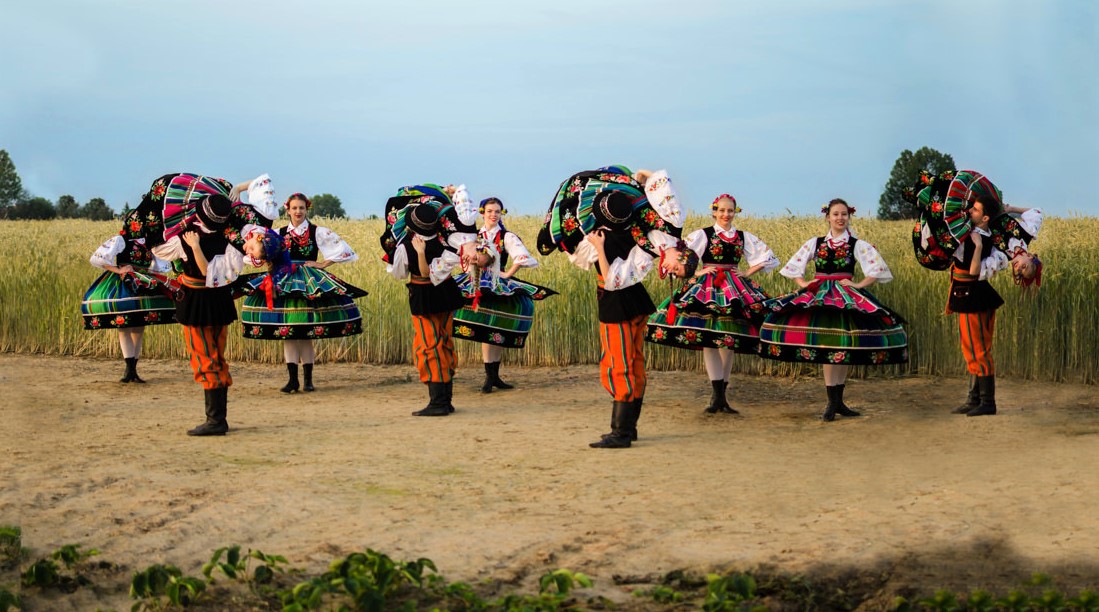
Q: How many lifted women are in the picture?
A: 4